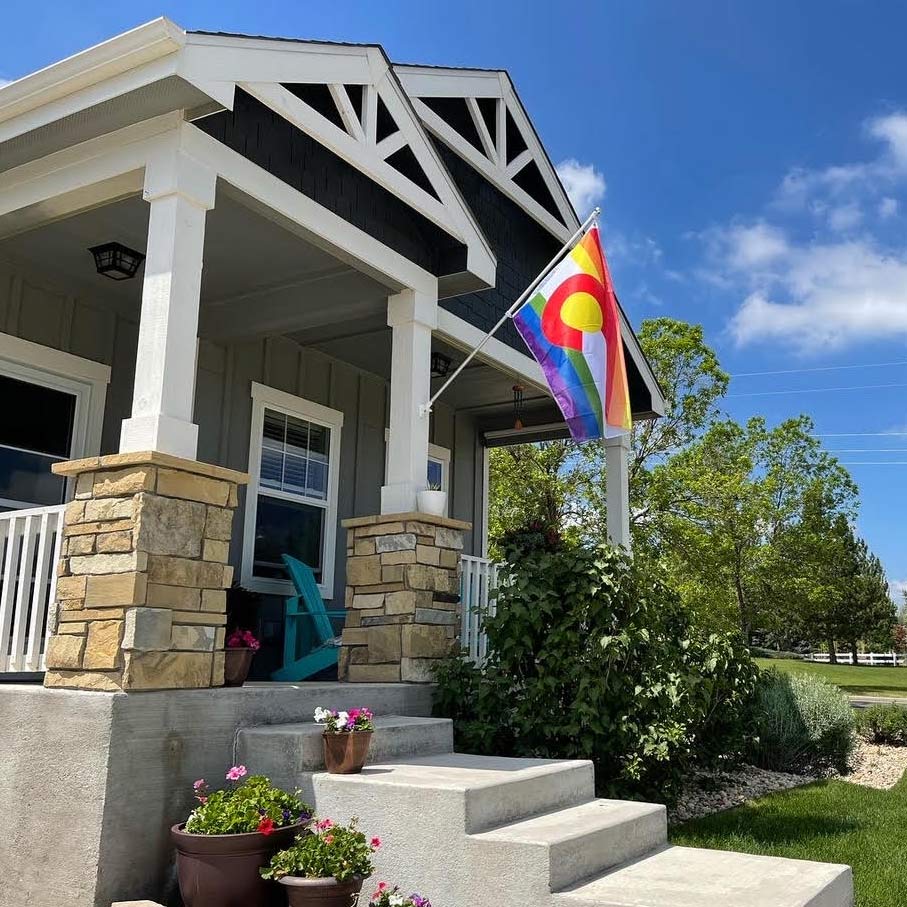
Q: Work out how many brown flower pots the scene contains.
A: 4